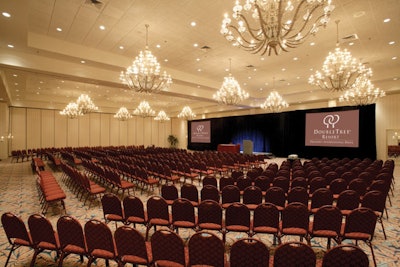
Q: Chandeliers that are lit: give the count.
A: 12